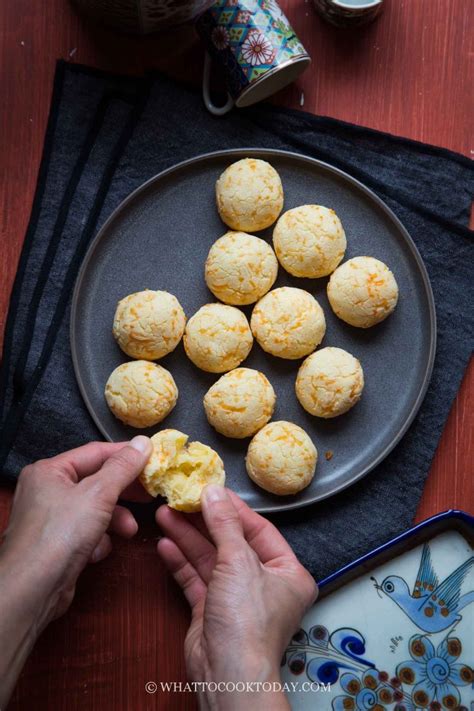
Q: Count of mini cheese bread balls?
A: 12